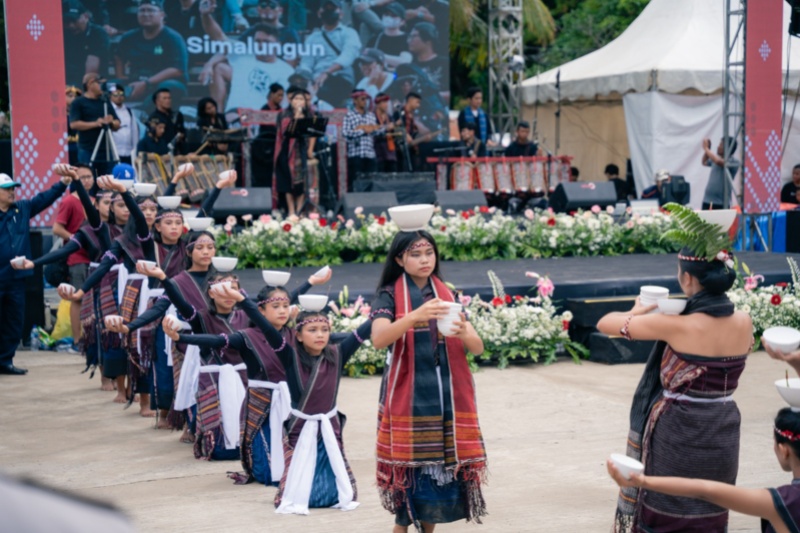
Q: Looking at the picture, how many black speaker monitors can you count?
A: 4